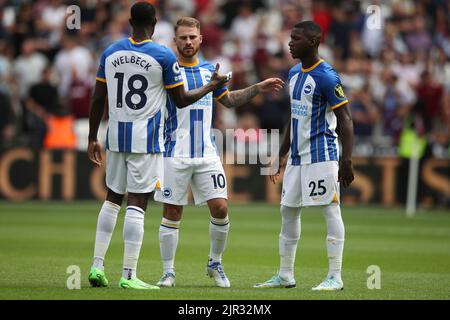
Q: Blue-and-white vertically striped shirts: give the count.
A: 3